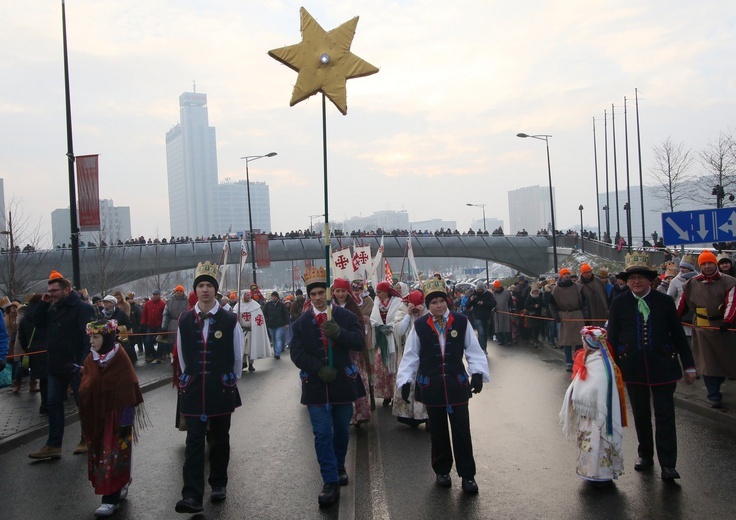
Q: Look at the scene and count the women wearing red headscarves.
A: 3